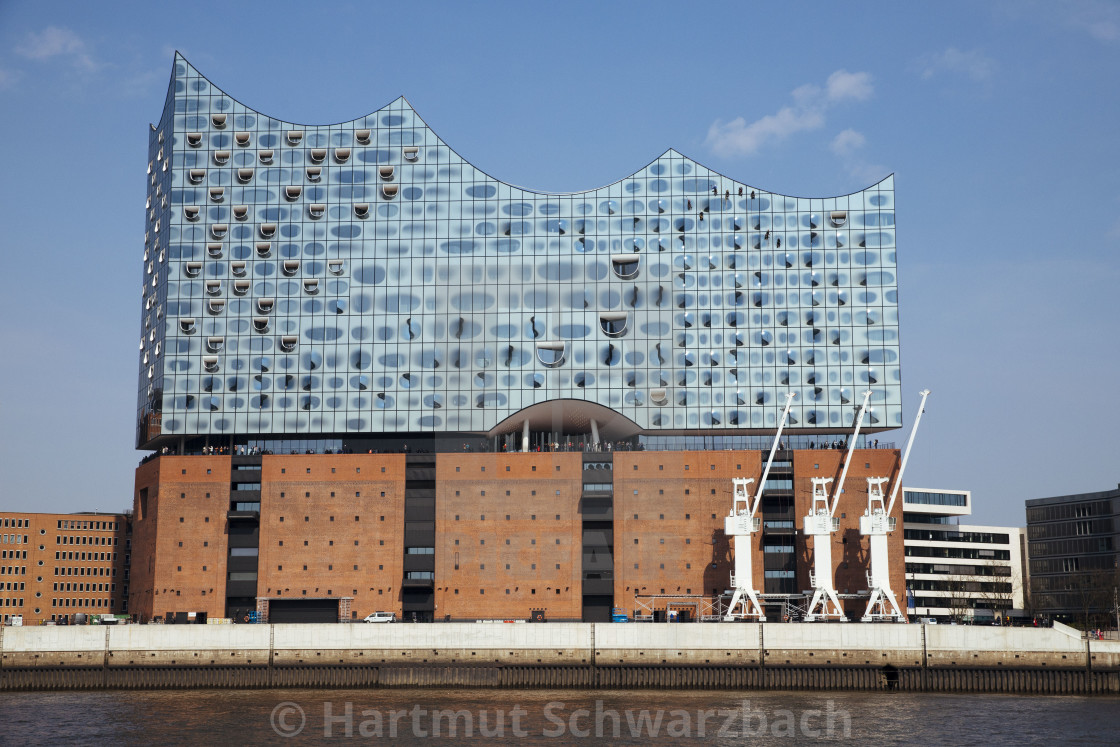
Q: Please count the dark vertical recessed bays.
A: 4